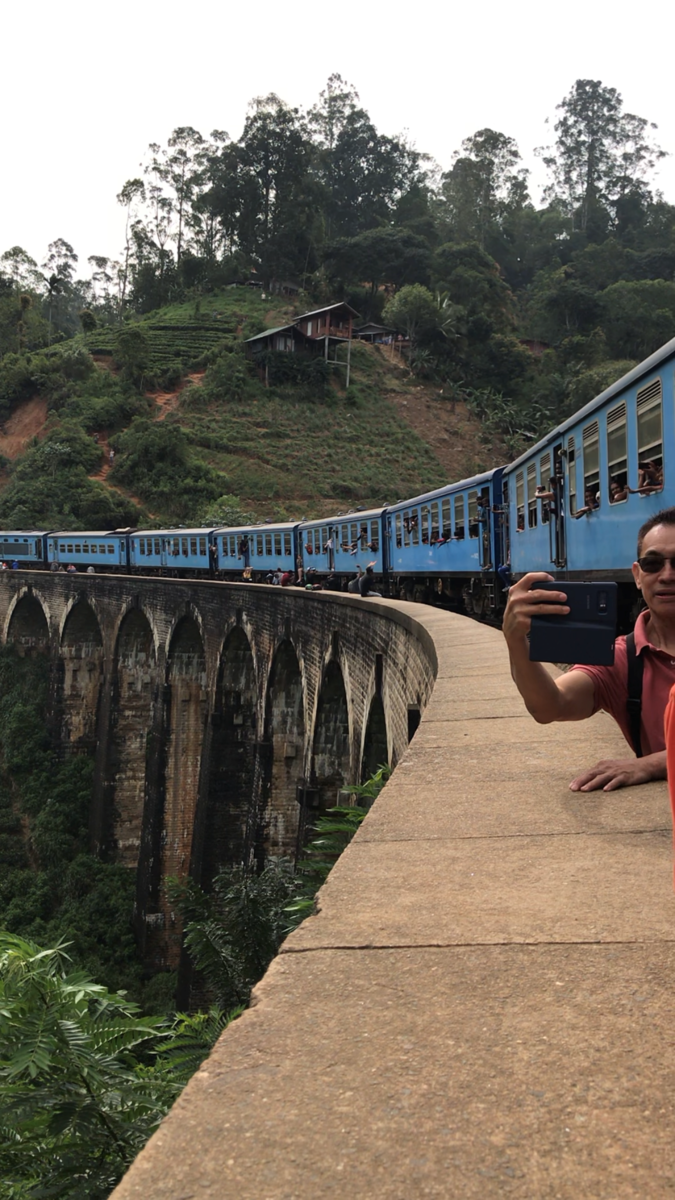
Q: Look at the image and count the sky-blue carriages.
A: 7